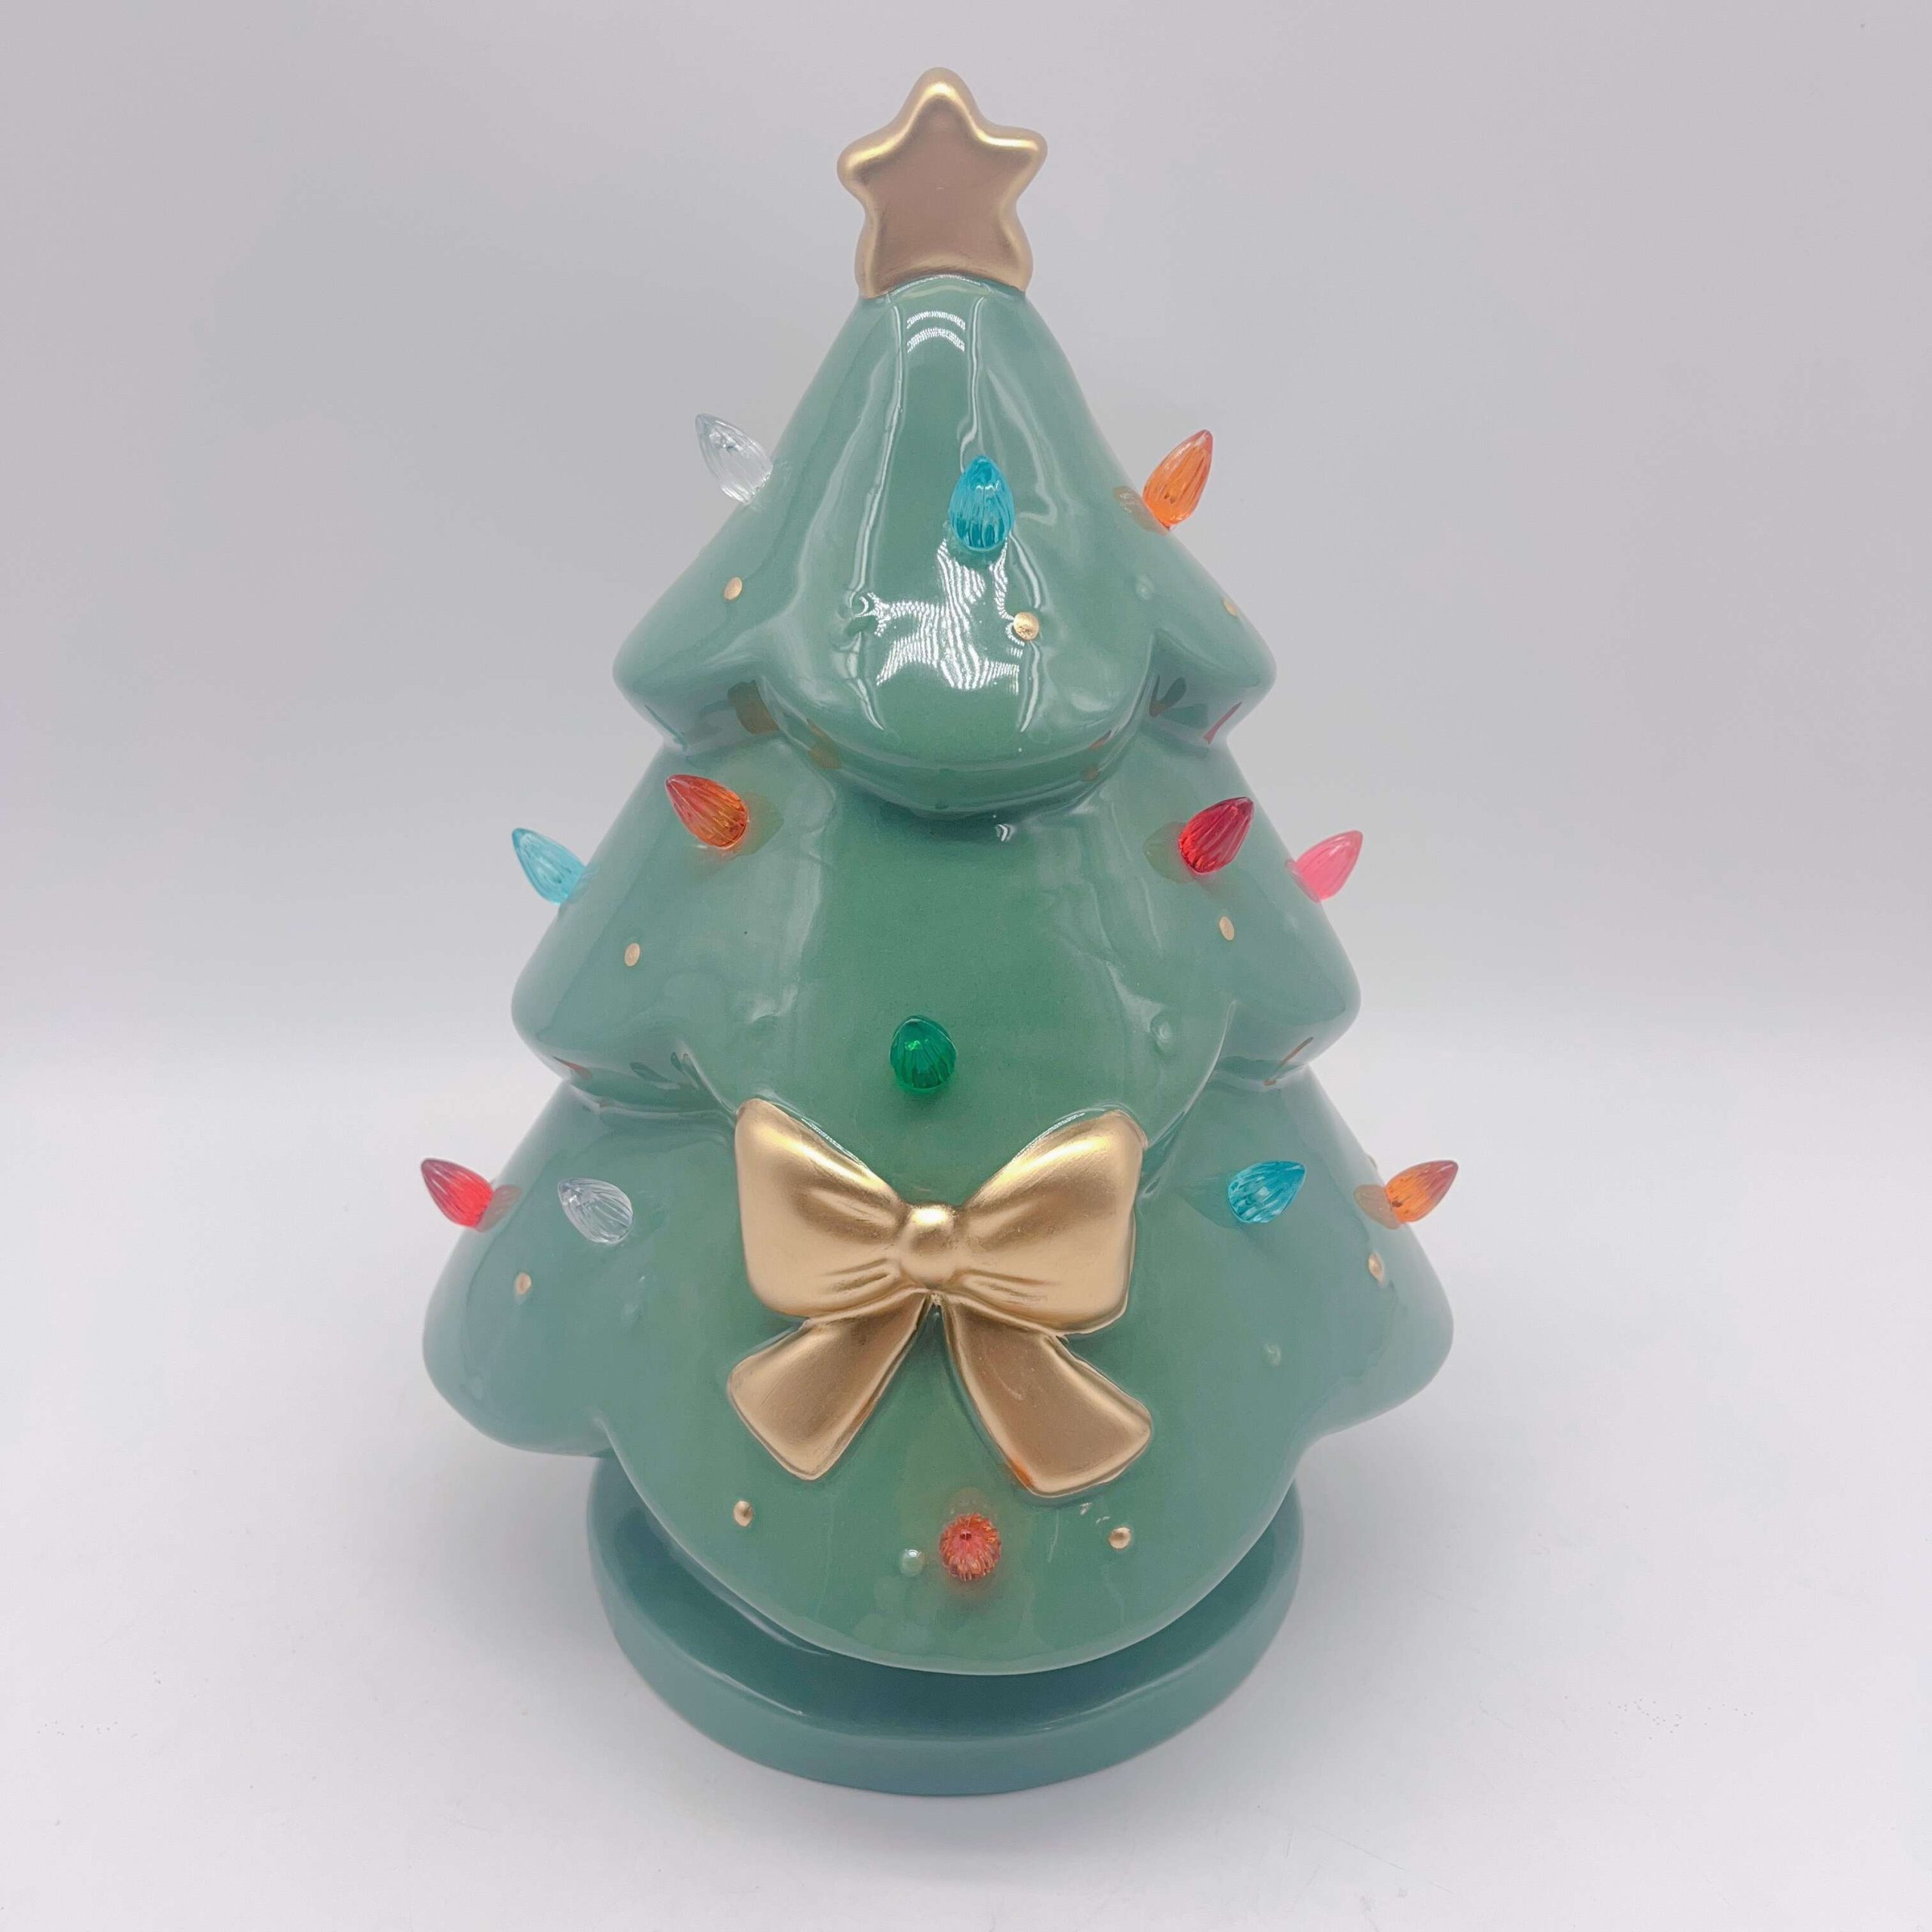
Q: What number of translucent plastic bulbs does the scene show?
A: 13